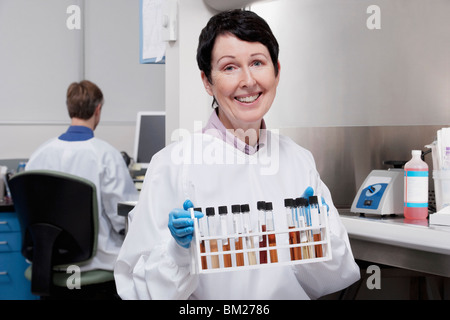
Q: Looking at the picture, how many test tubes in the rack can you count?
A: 12